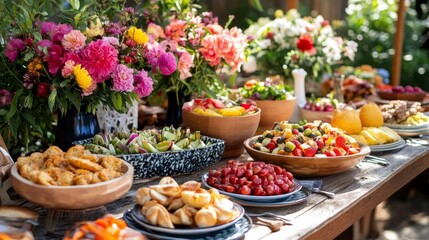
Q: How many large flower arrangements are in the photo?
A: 3